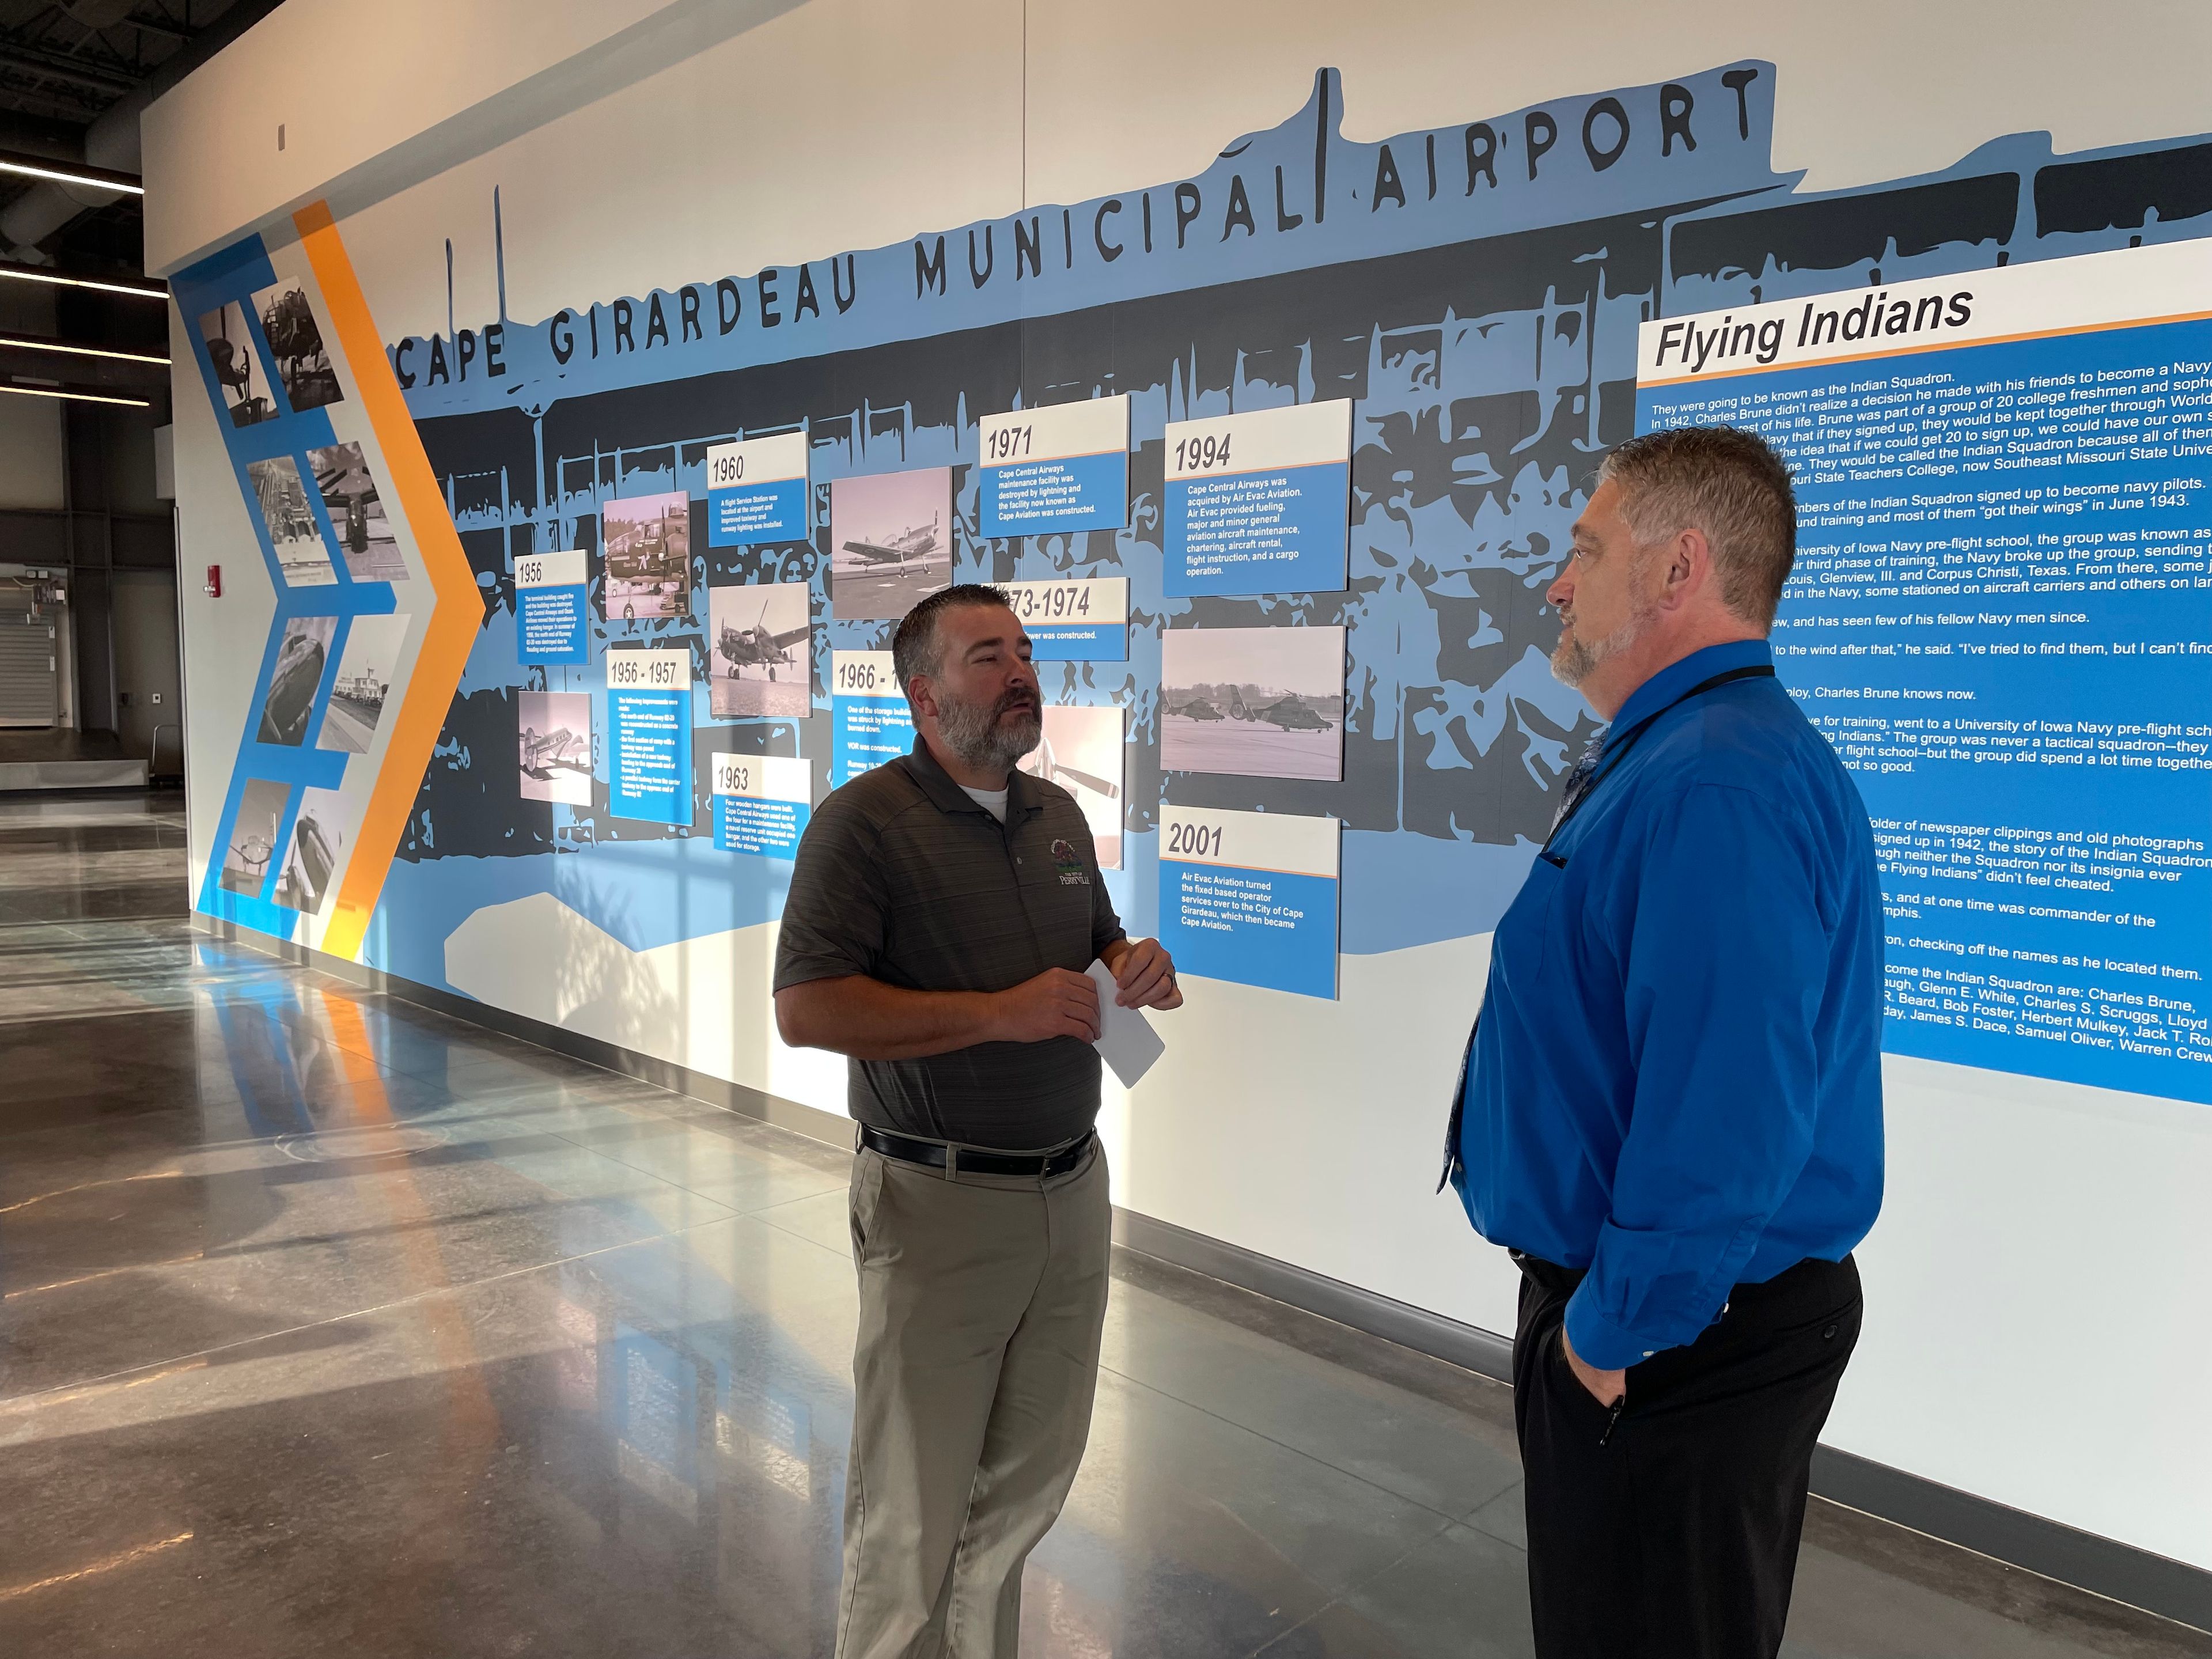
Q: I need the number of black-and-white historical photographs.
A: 14